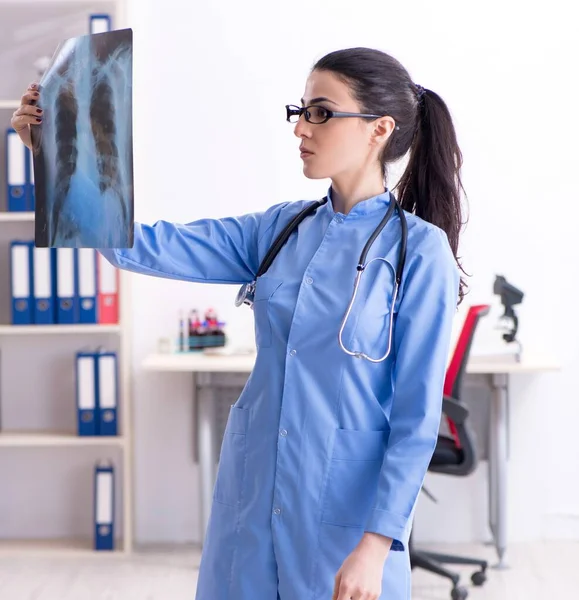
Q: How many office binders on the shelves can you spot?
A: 11